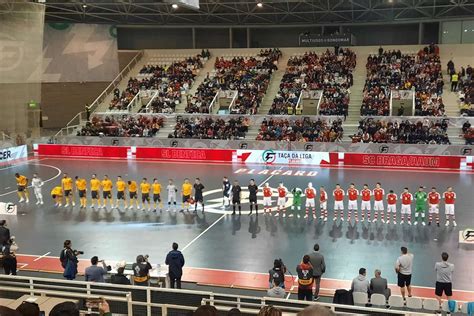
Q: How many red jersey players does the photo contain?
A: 12